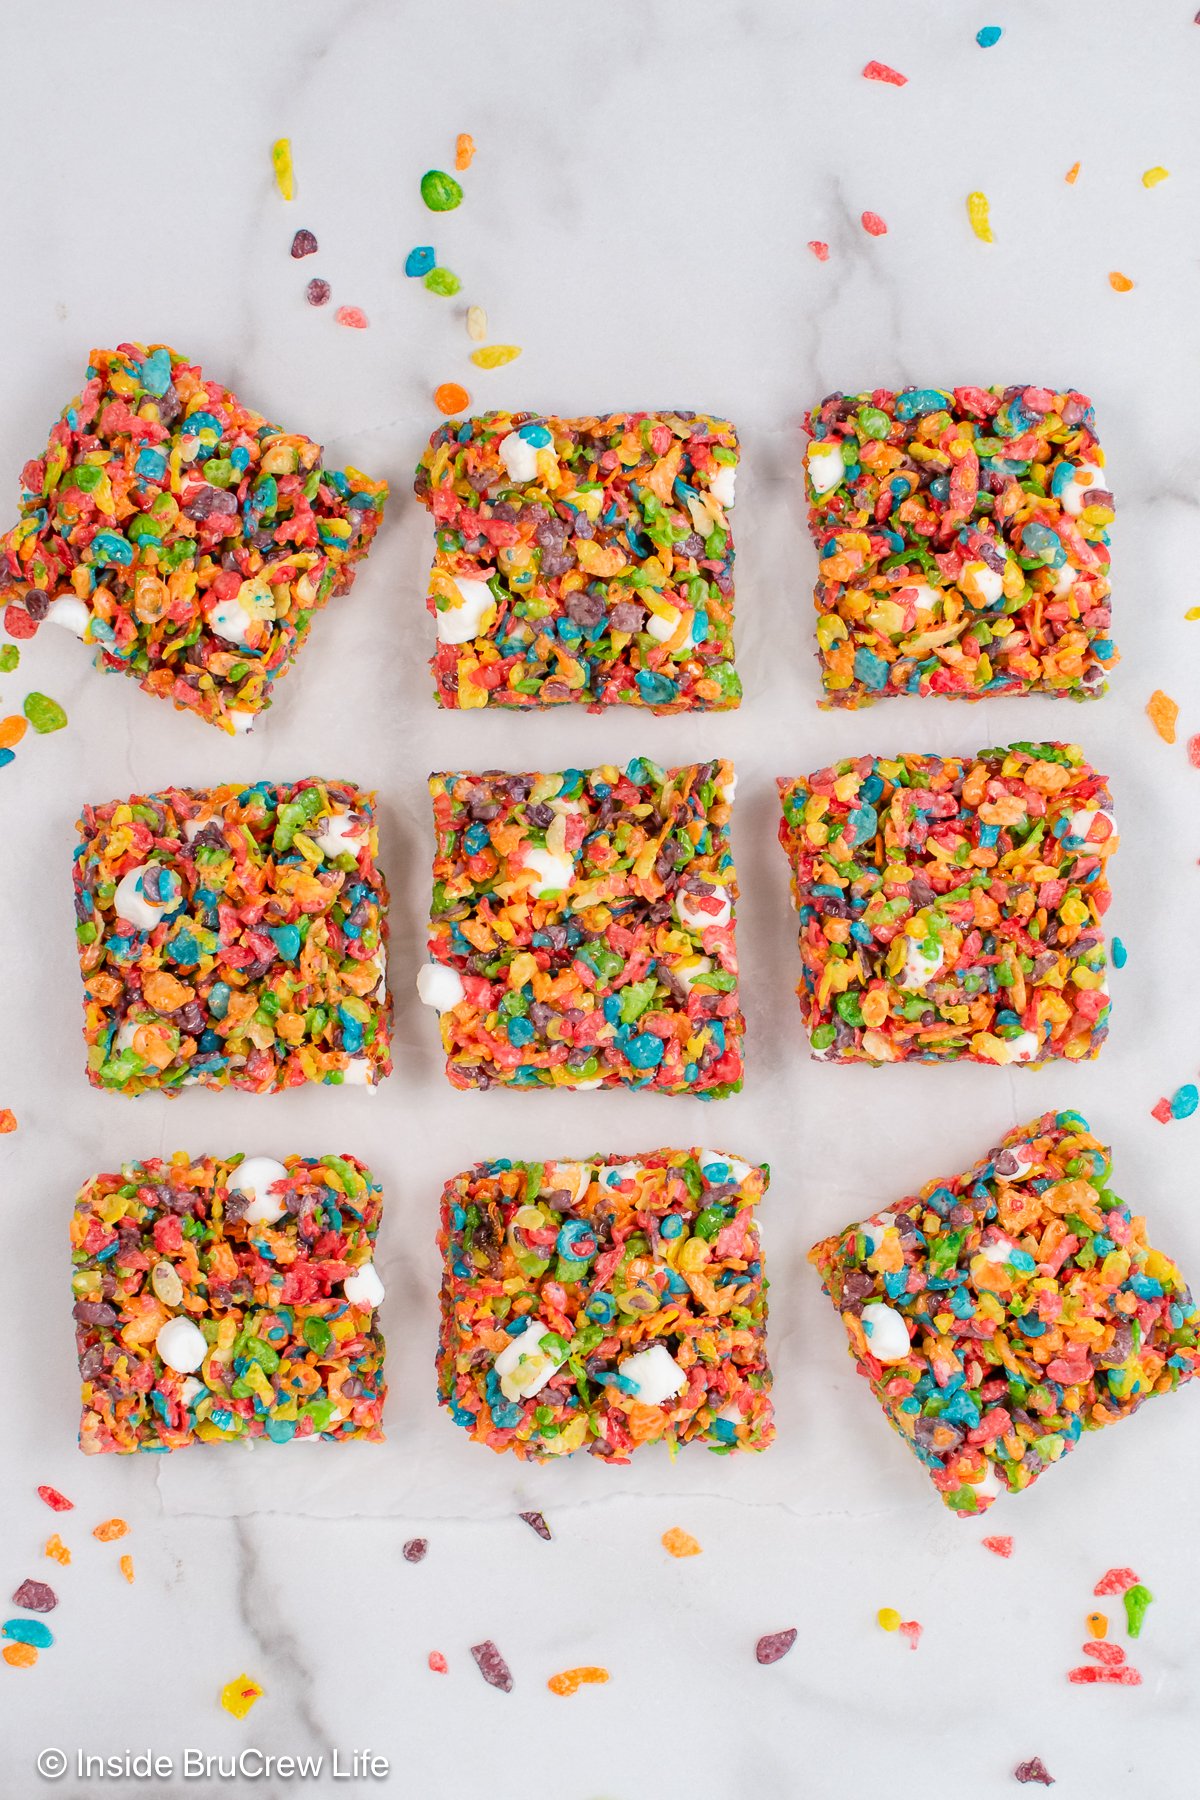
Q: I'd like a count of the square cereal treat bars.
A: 9